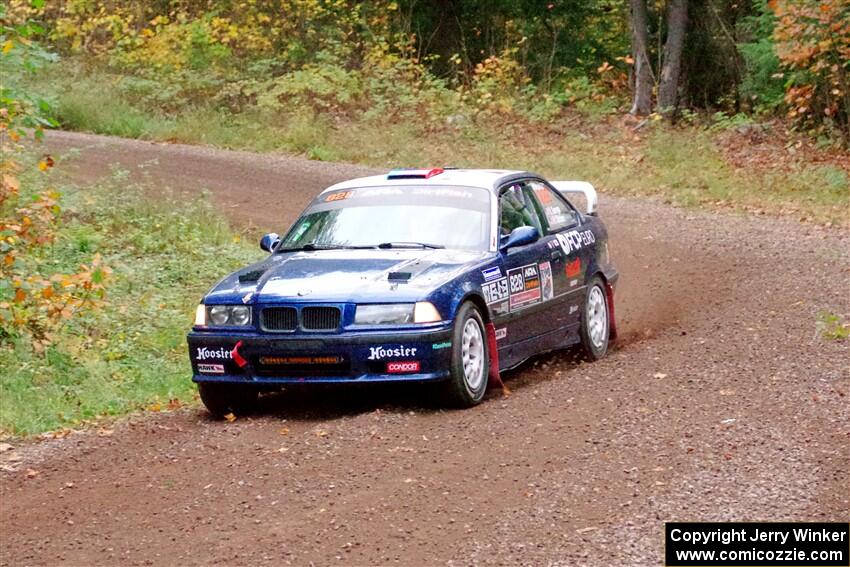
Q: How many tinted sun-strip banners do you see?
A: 1